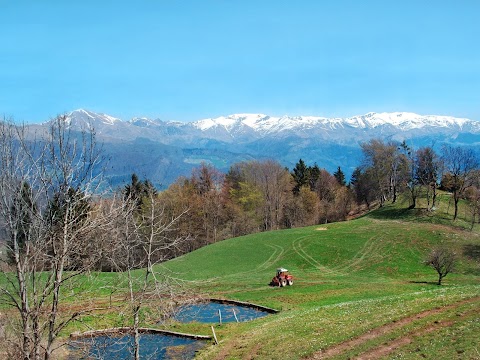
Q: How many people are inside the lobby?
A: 0